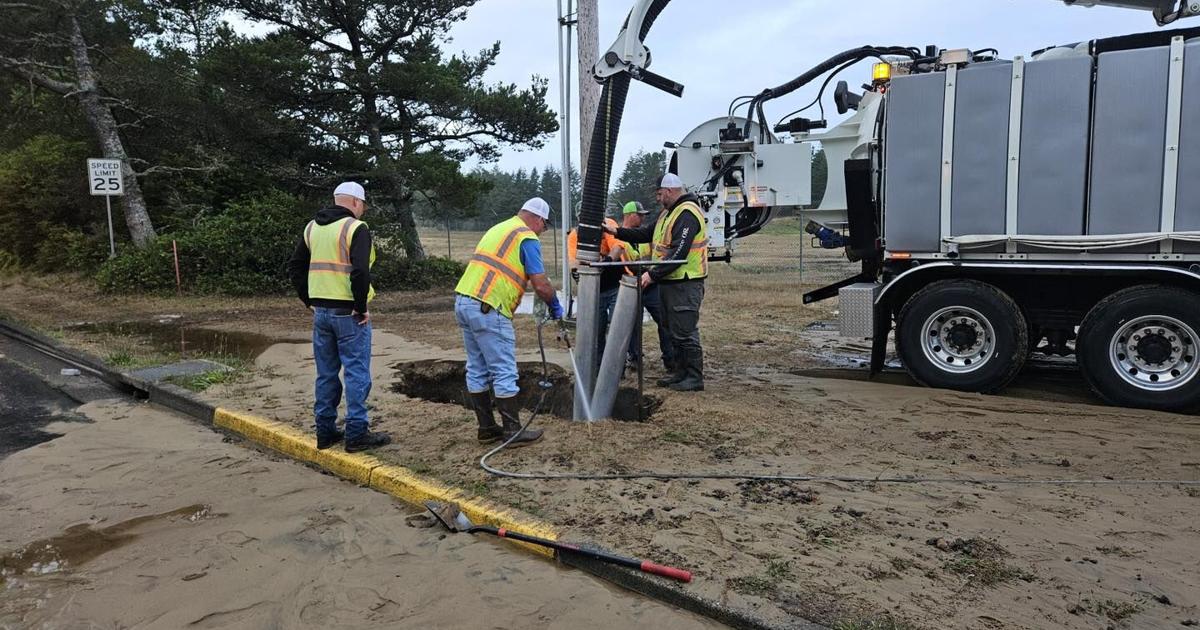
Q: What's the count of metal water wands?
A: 1